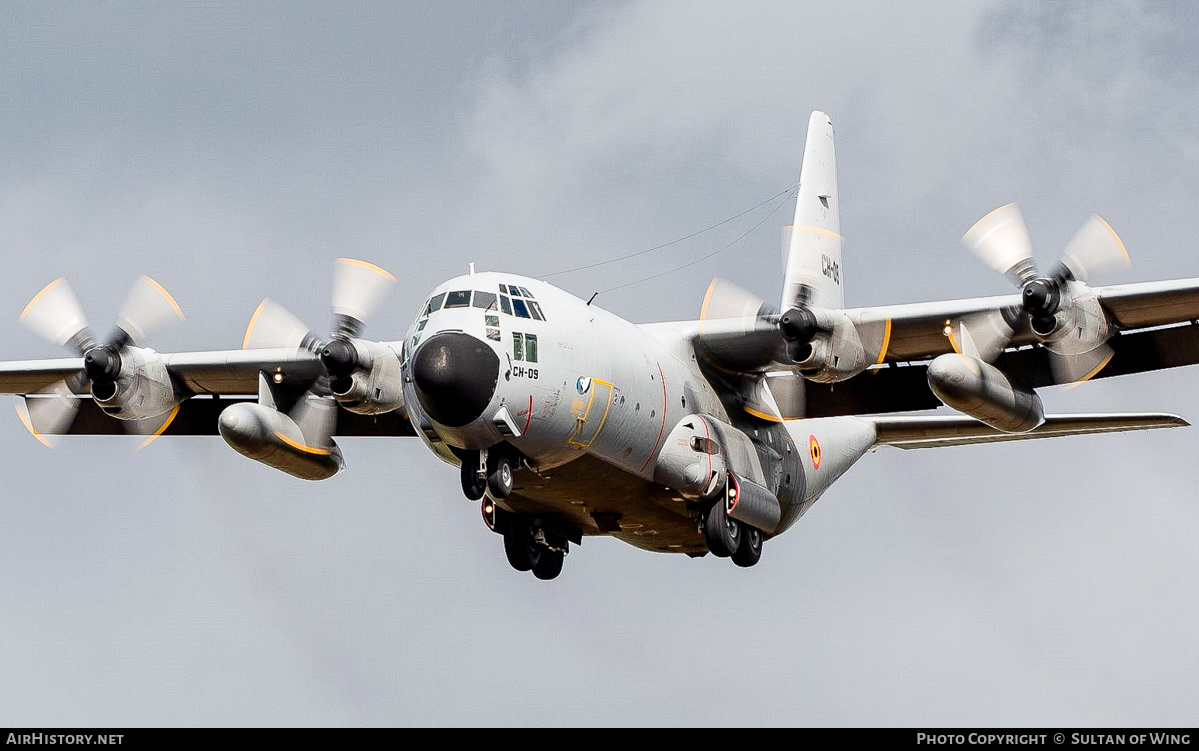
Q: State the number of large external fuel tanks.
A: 2